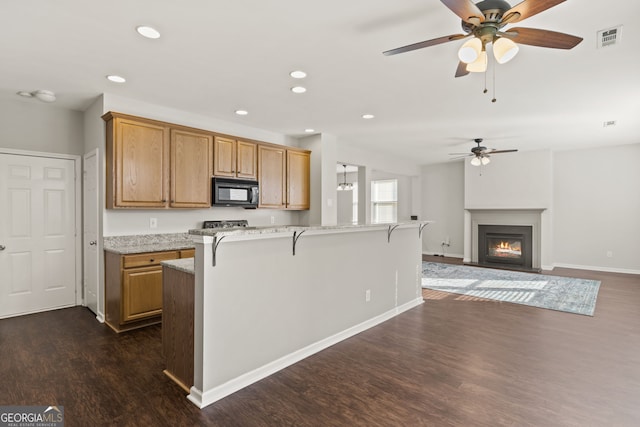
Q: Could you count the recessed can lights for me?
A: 7